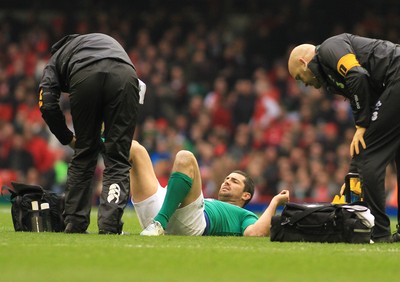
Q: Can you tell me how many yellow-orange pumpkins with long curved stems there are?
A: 0